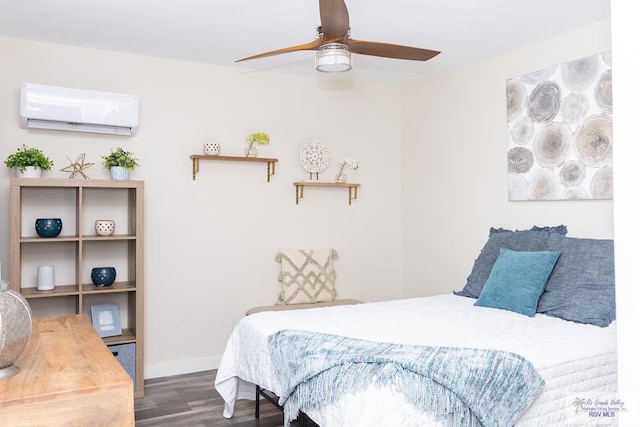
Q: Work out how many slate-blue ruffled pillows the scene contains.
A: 2